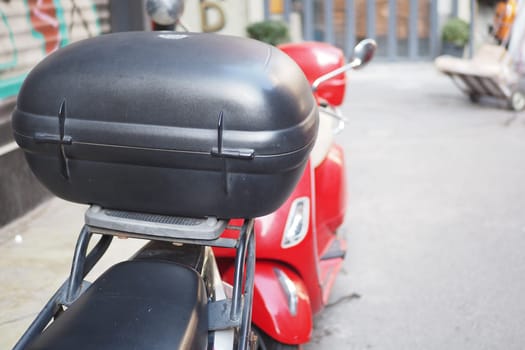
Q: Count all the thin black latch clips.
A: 2